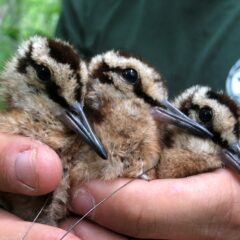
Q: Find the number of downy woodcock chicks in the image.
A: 3